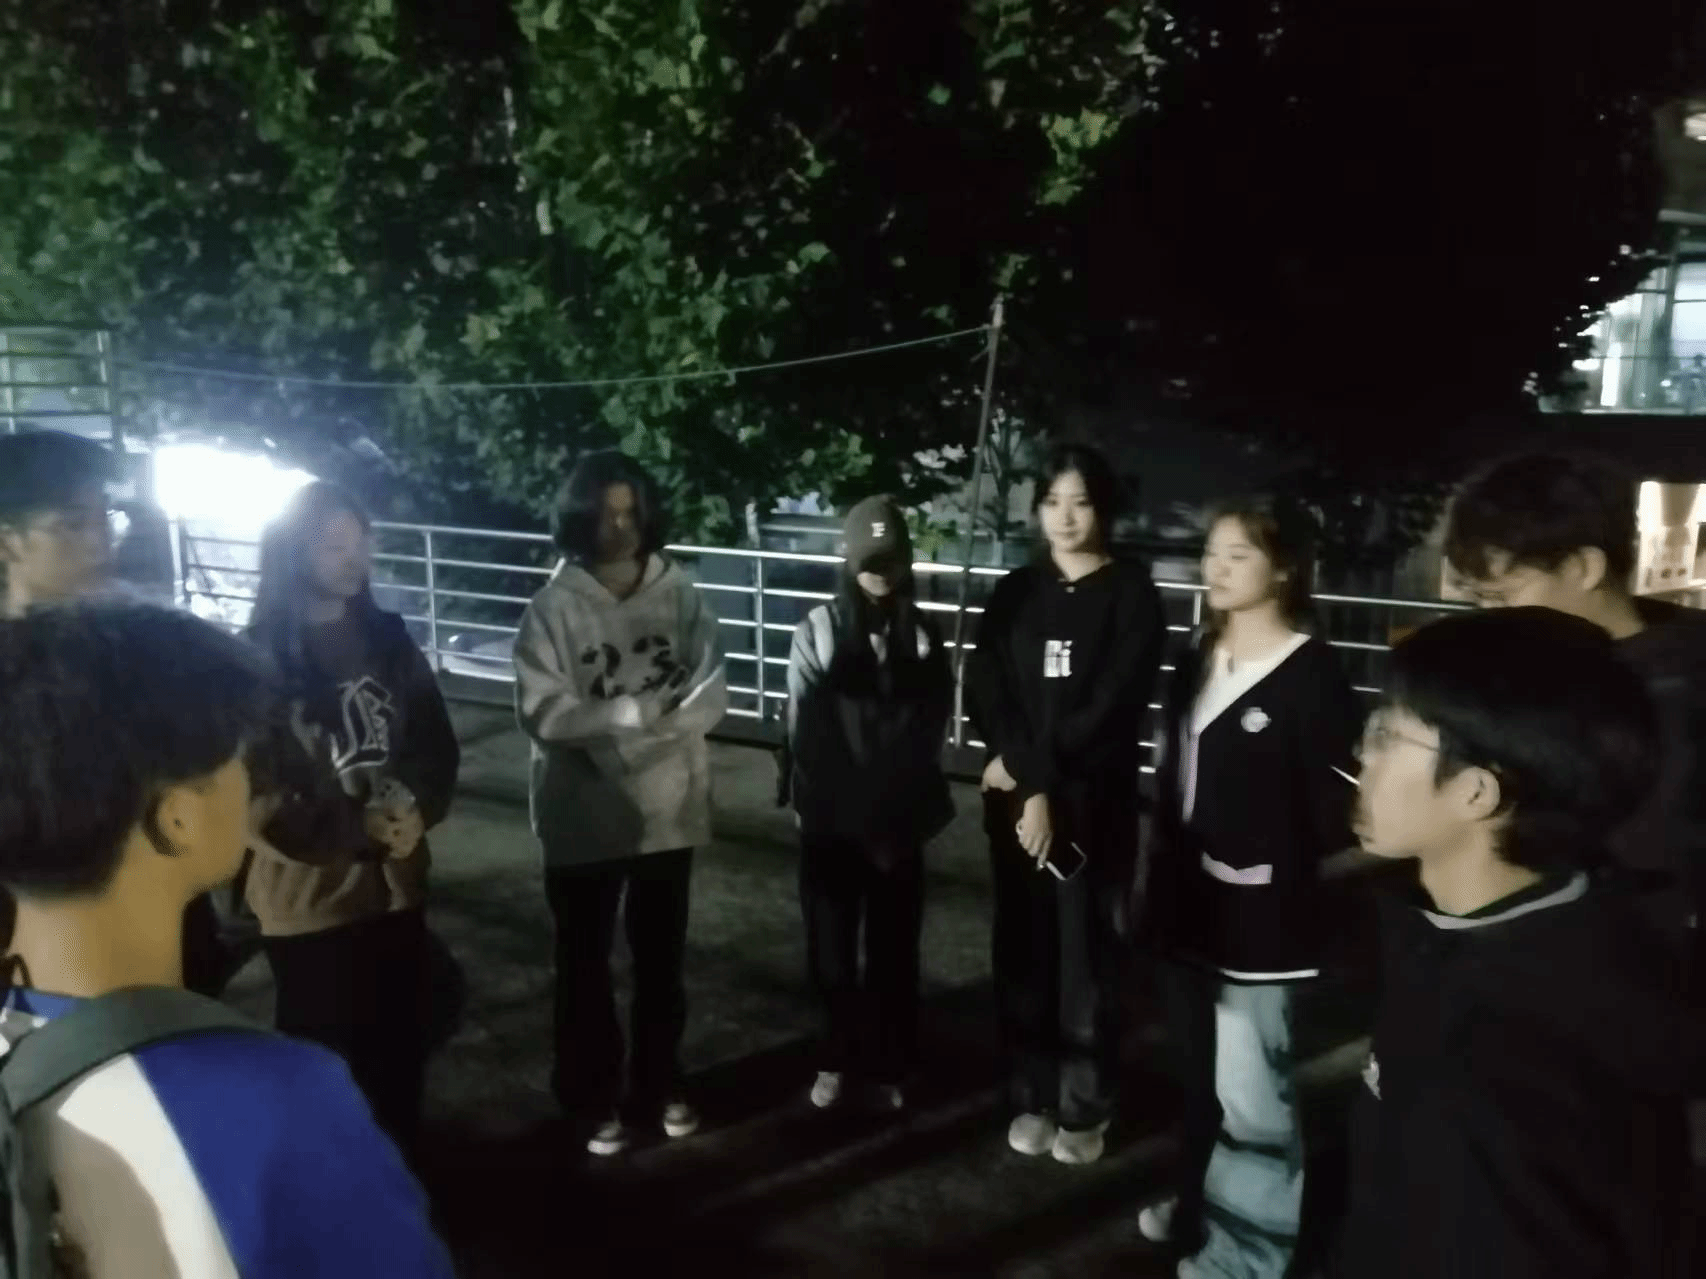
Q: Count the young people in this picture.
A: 9